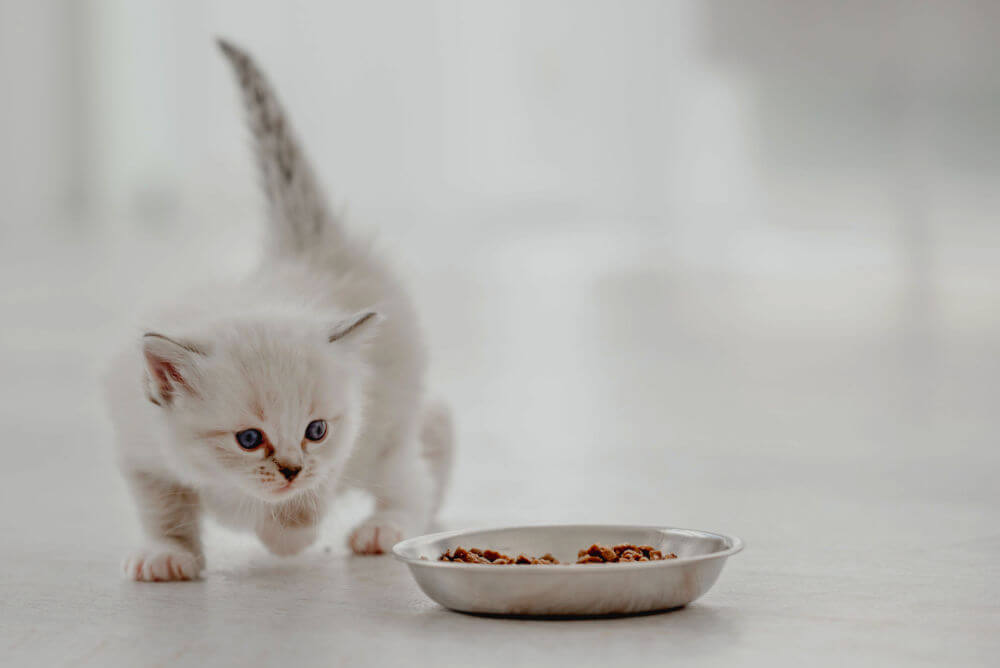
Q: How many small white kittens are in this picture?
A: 1